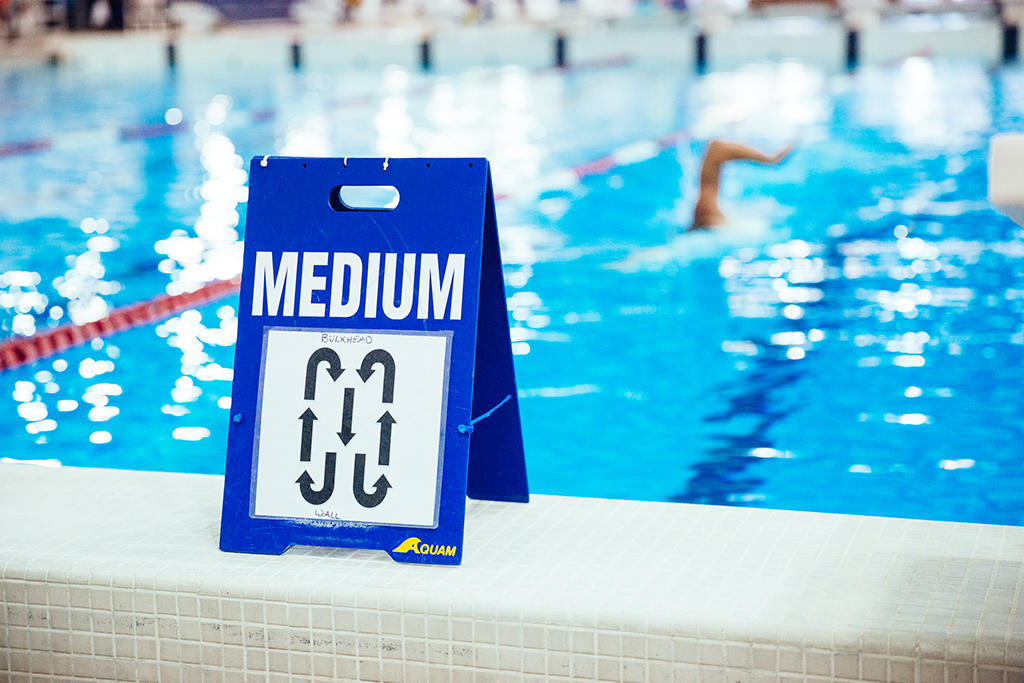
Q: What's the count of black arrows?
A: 7